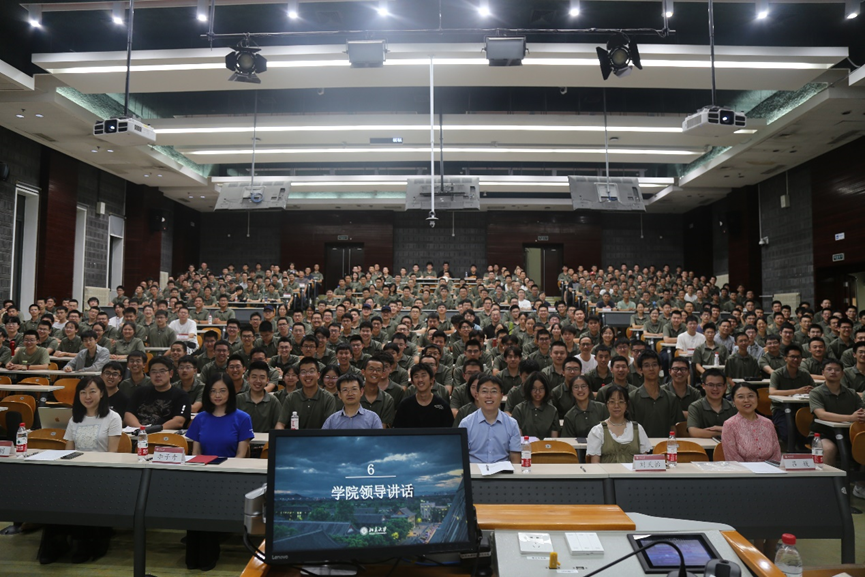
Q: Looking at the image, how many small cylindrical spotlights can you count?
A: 10